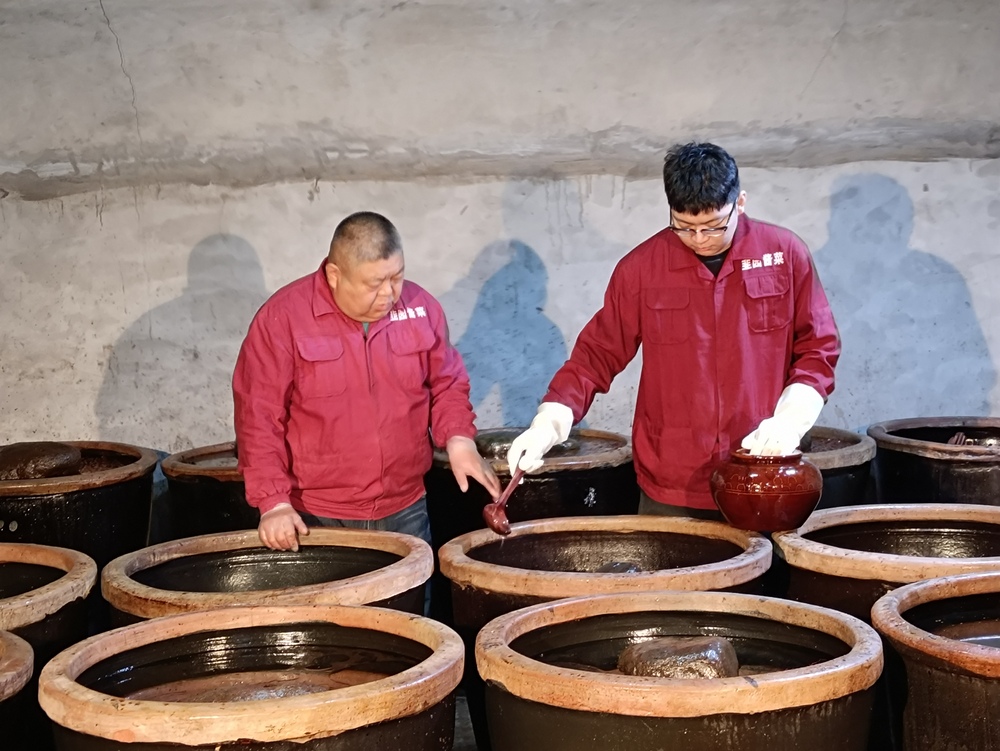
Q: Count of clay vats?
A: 13